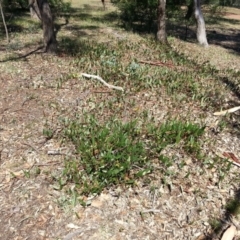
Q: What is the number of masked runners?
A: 0